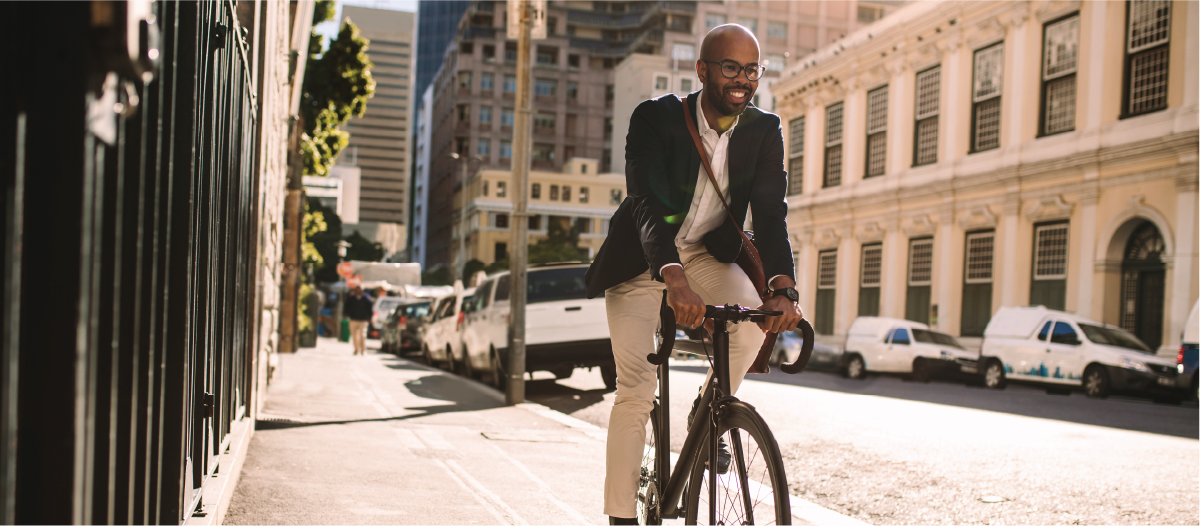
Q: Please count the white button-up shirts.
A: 1